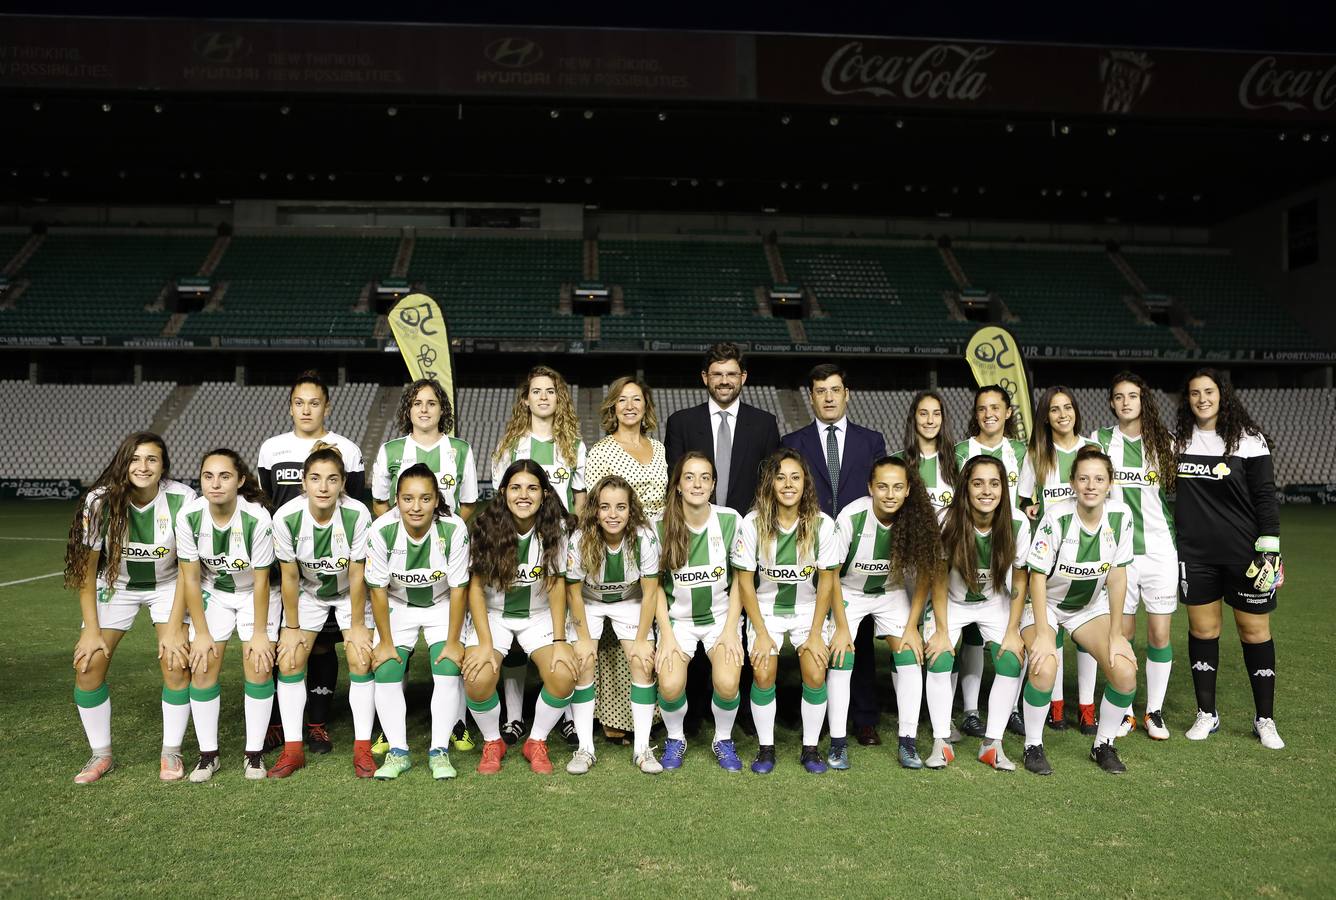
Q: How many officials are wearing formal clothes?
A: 3